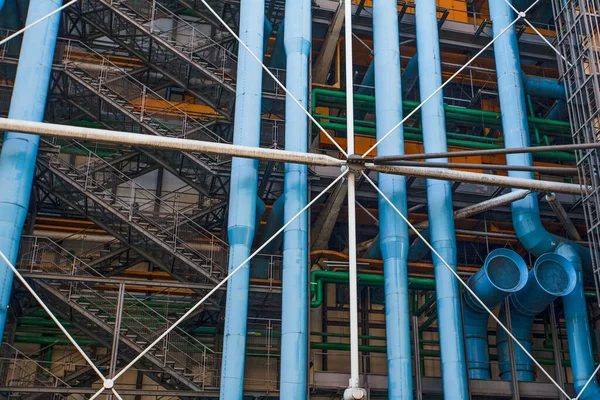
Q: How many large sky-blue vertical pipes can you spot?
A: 6